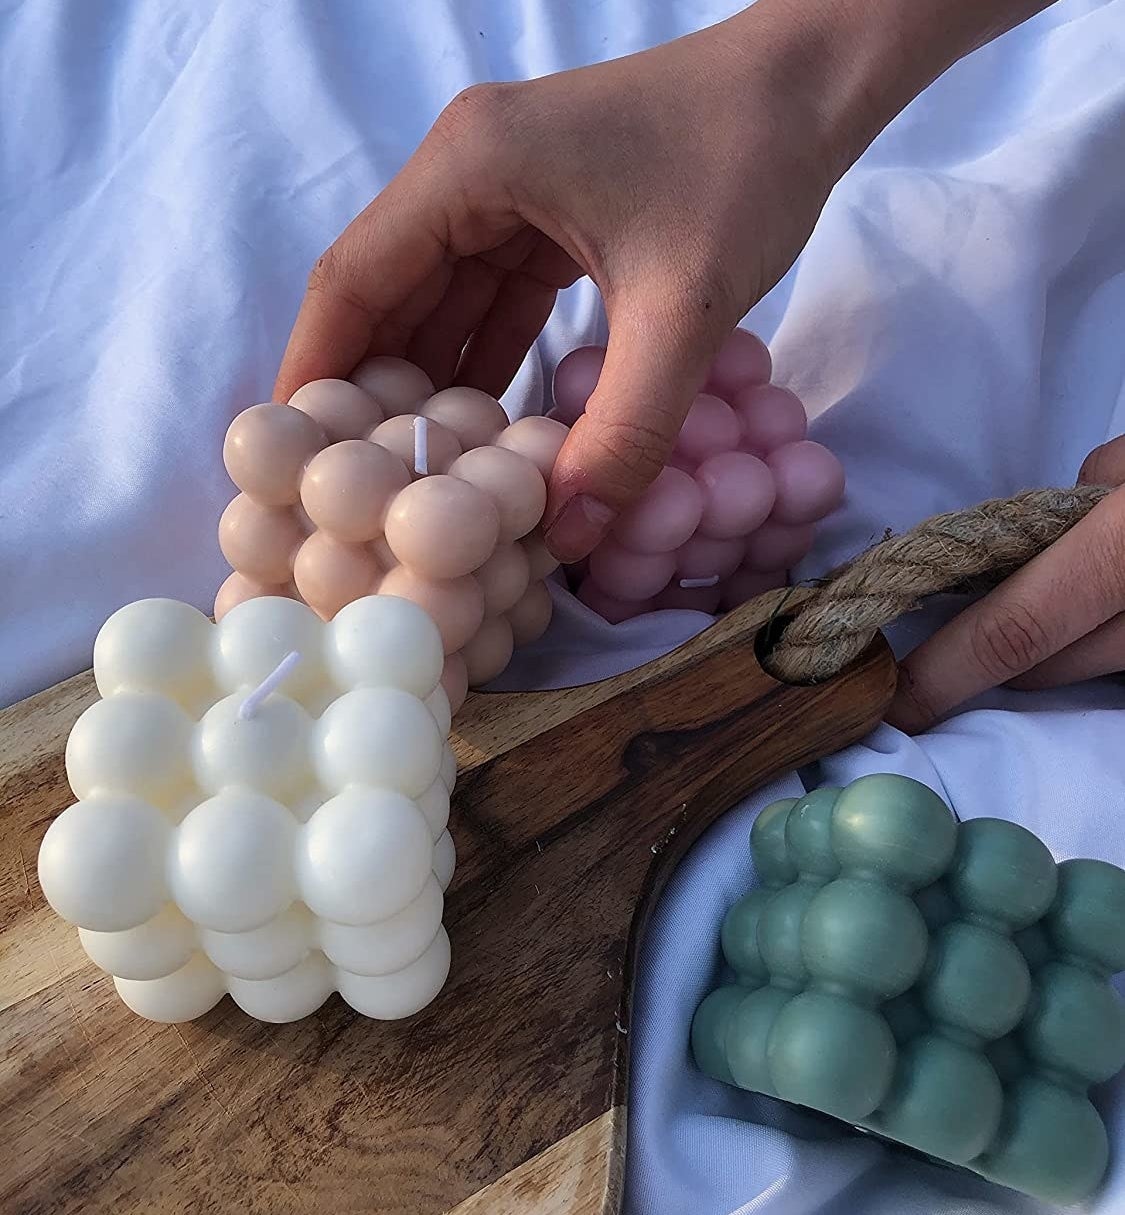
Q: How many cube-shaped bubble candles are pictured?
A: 4